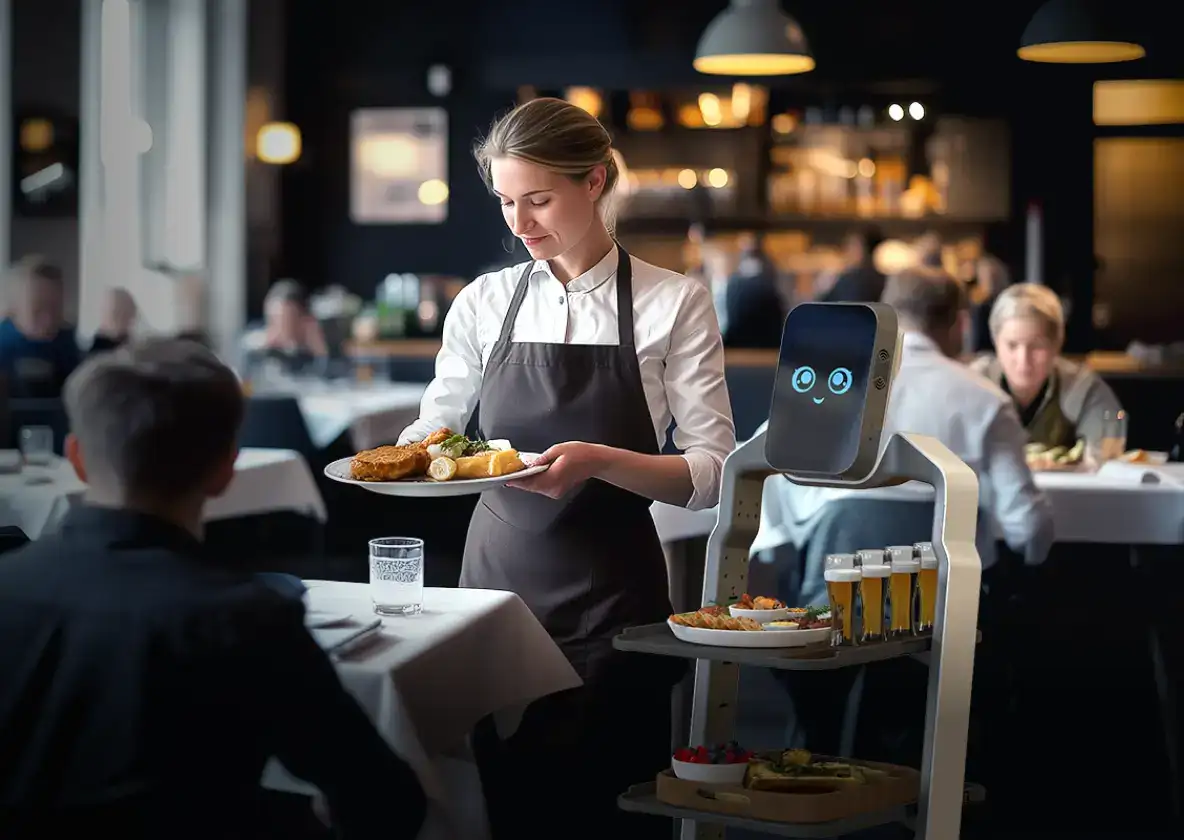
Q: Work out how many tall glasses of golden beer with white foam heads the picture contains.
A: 4